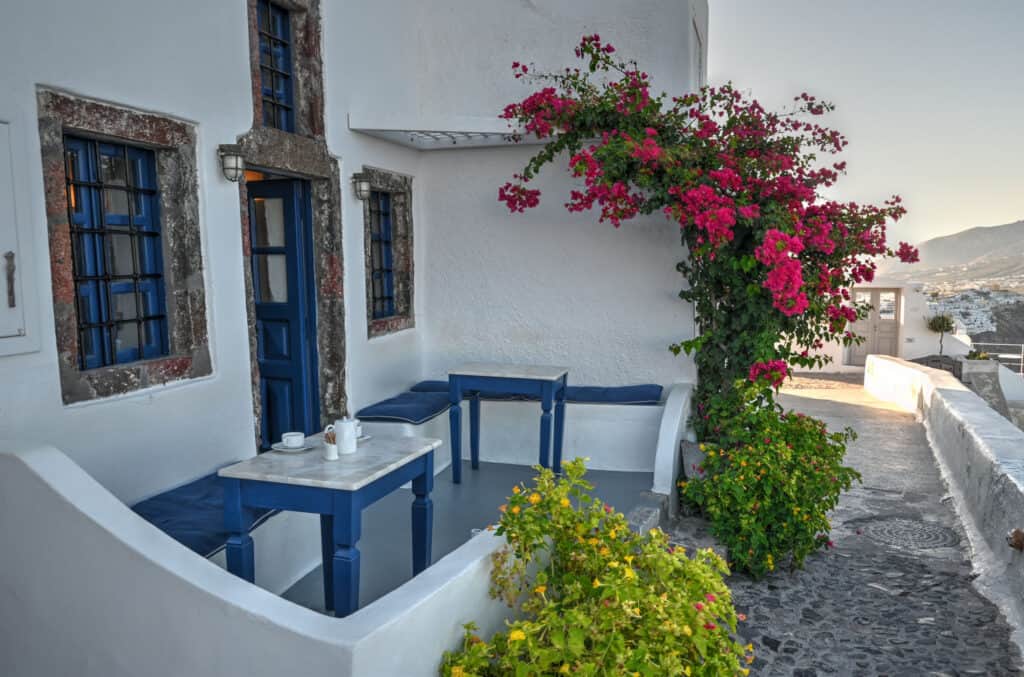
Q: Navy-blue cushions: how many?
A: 3